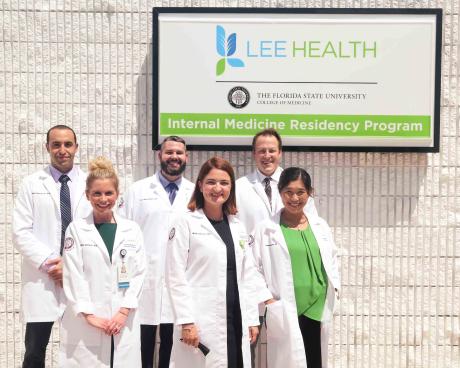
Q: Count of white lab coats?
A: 6